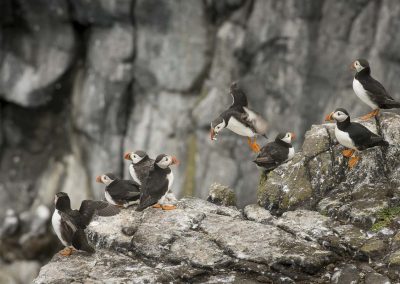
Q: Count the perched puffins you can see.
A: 7